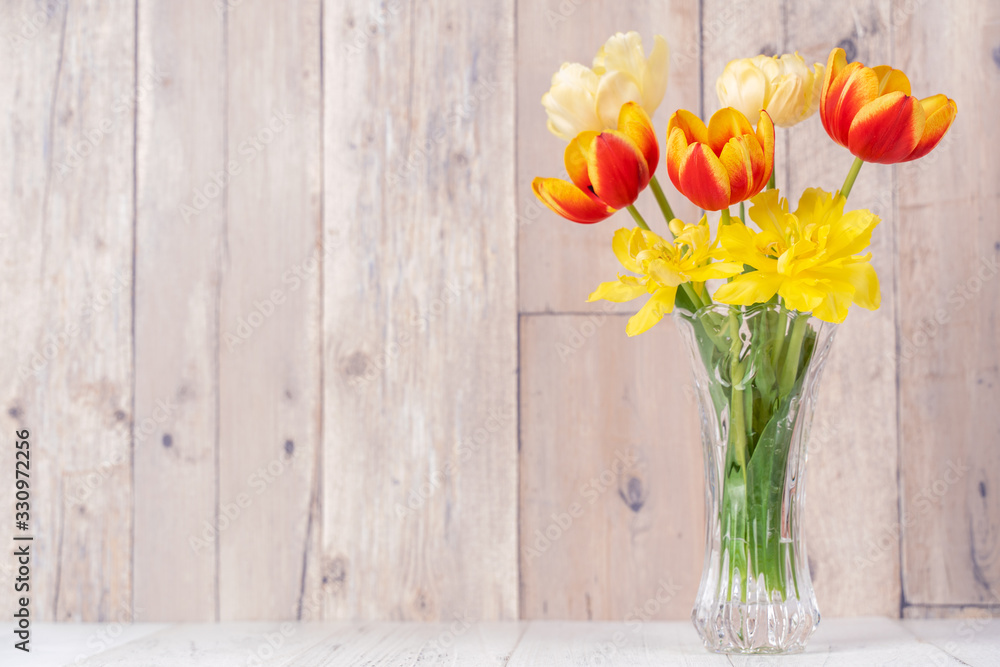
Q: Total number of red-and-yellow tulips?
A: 3